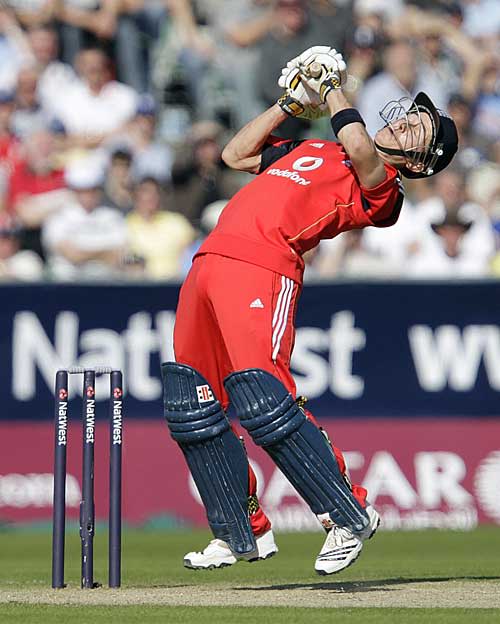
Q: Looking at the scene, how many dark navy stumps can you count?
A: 3